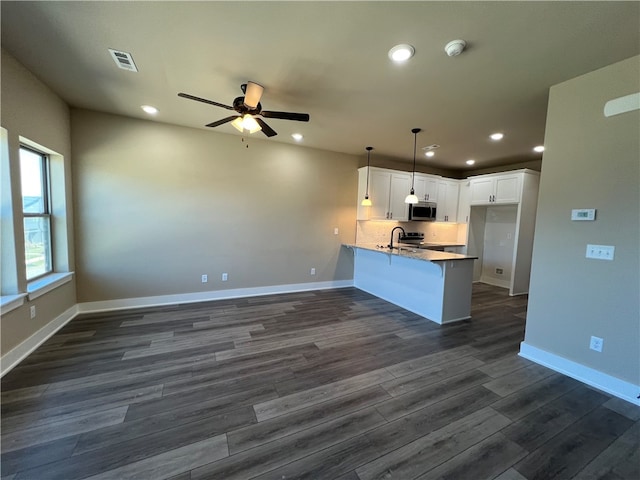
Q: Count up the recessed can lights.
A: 7